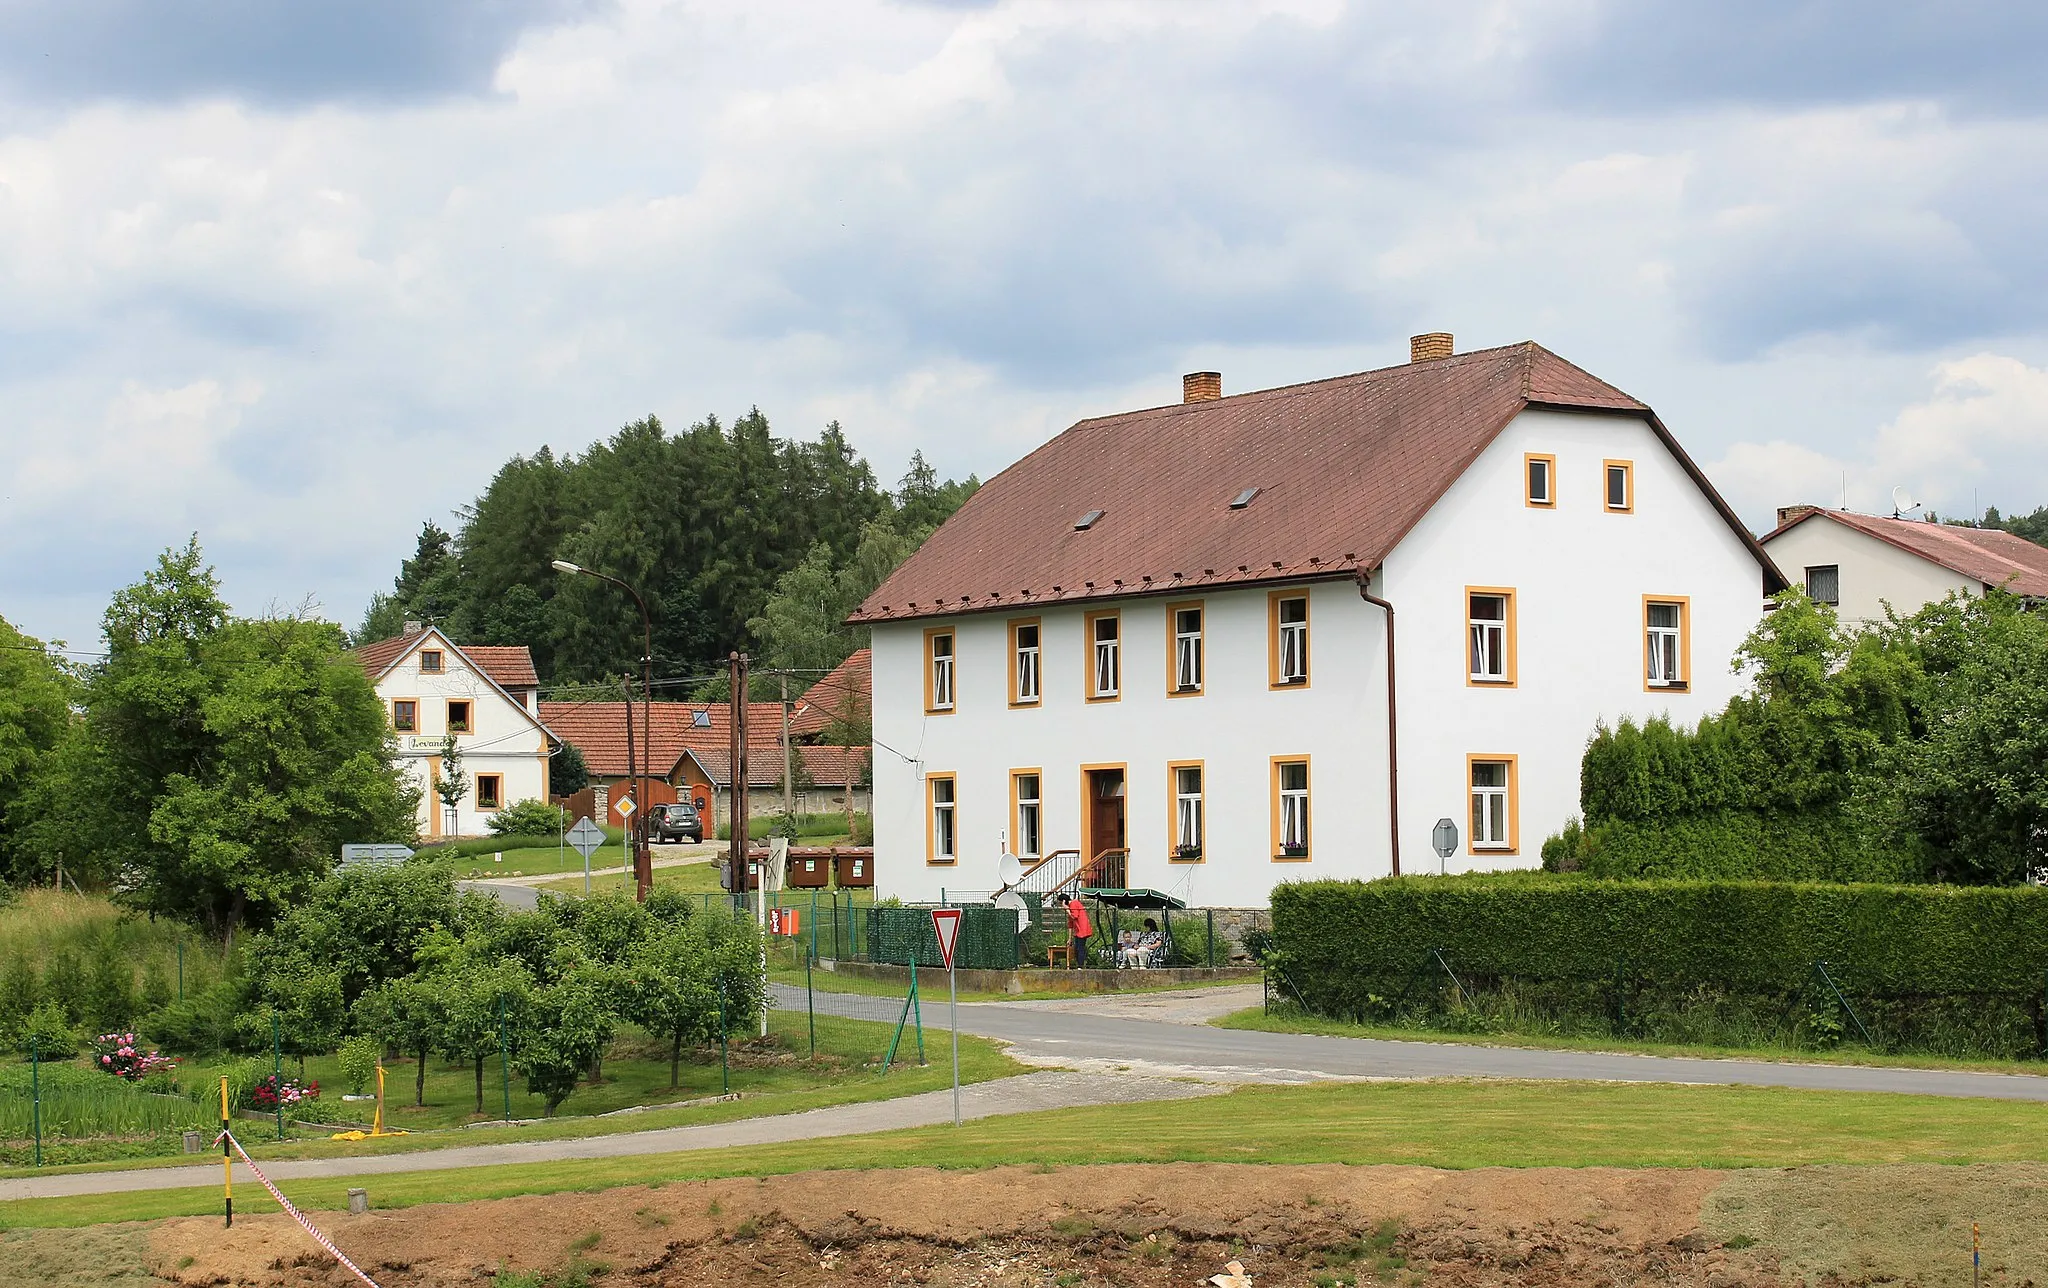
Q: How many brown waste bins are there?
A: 3